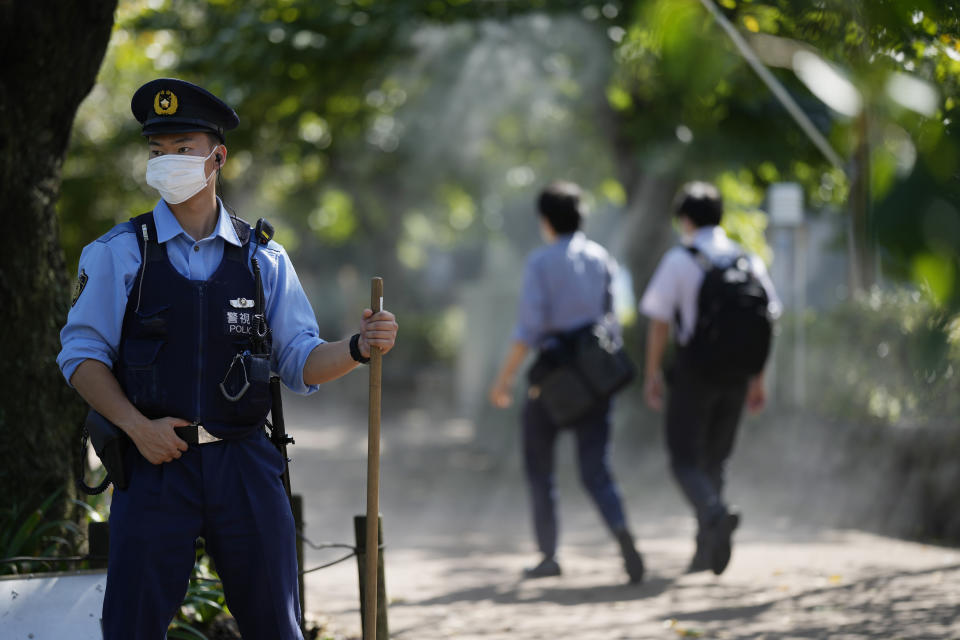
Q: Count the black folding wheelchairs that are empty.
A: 0